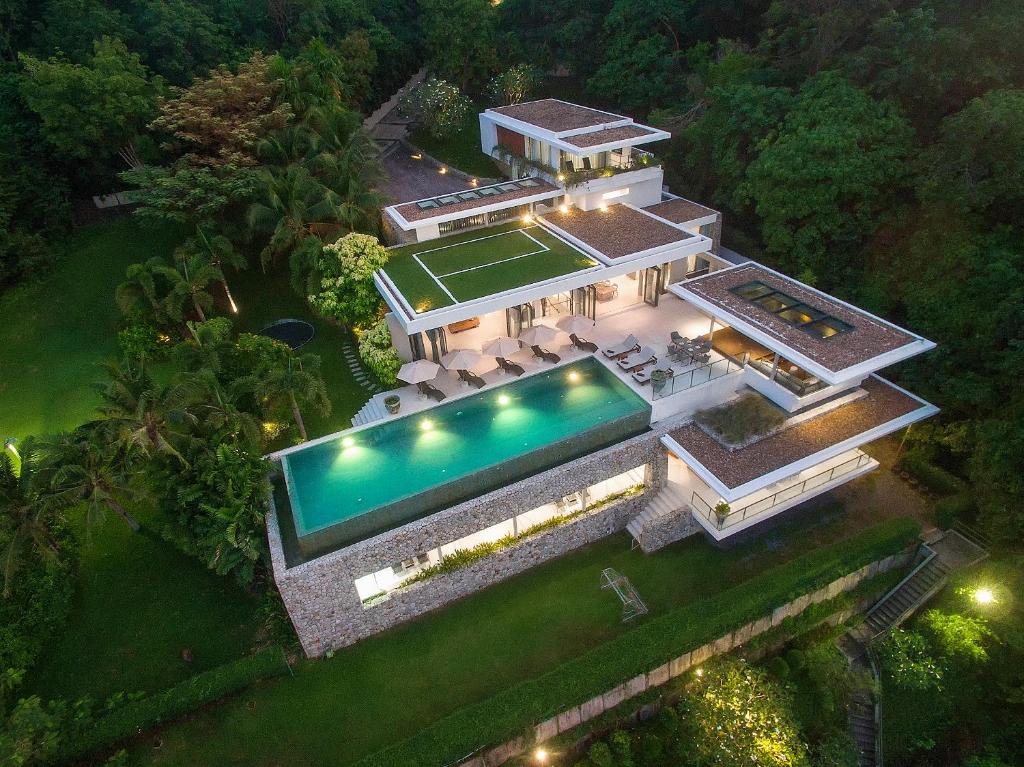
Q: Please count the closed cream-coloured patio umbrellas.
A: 0